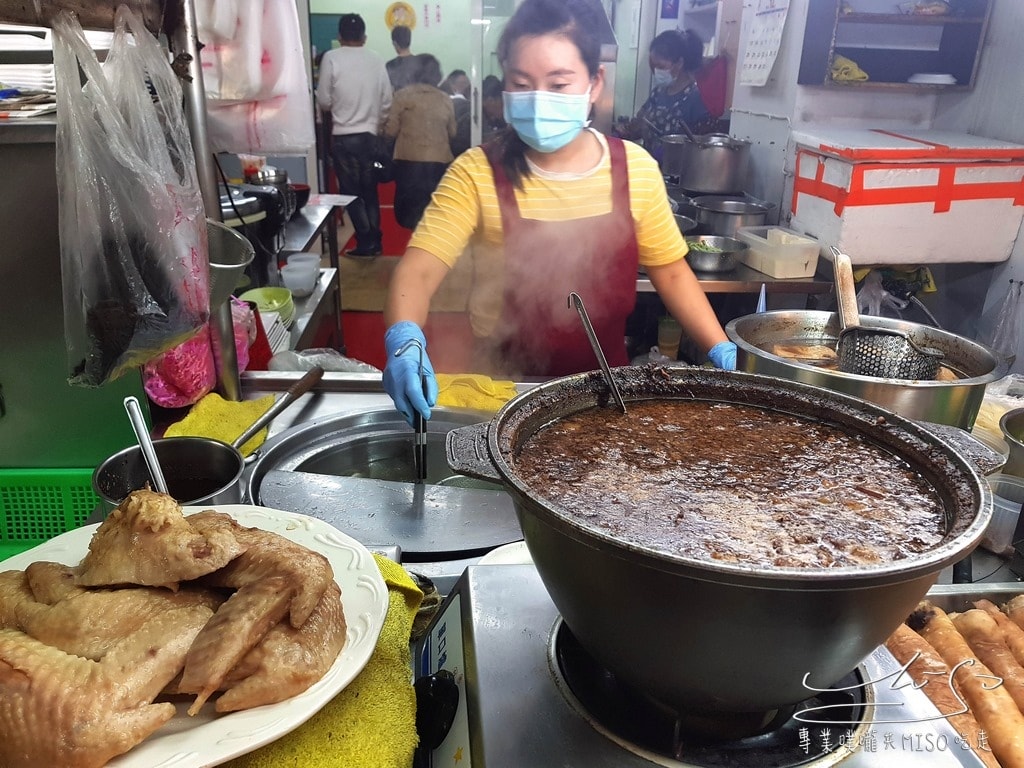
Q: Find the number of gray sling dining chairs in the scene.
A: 0